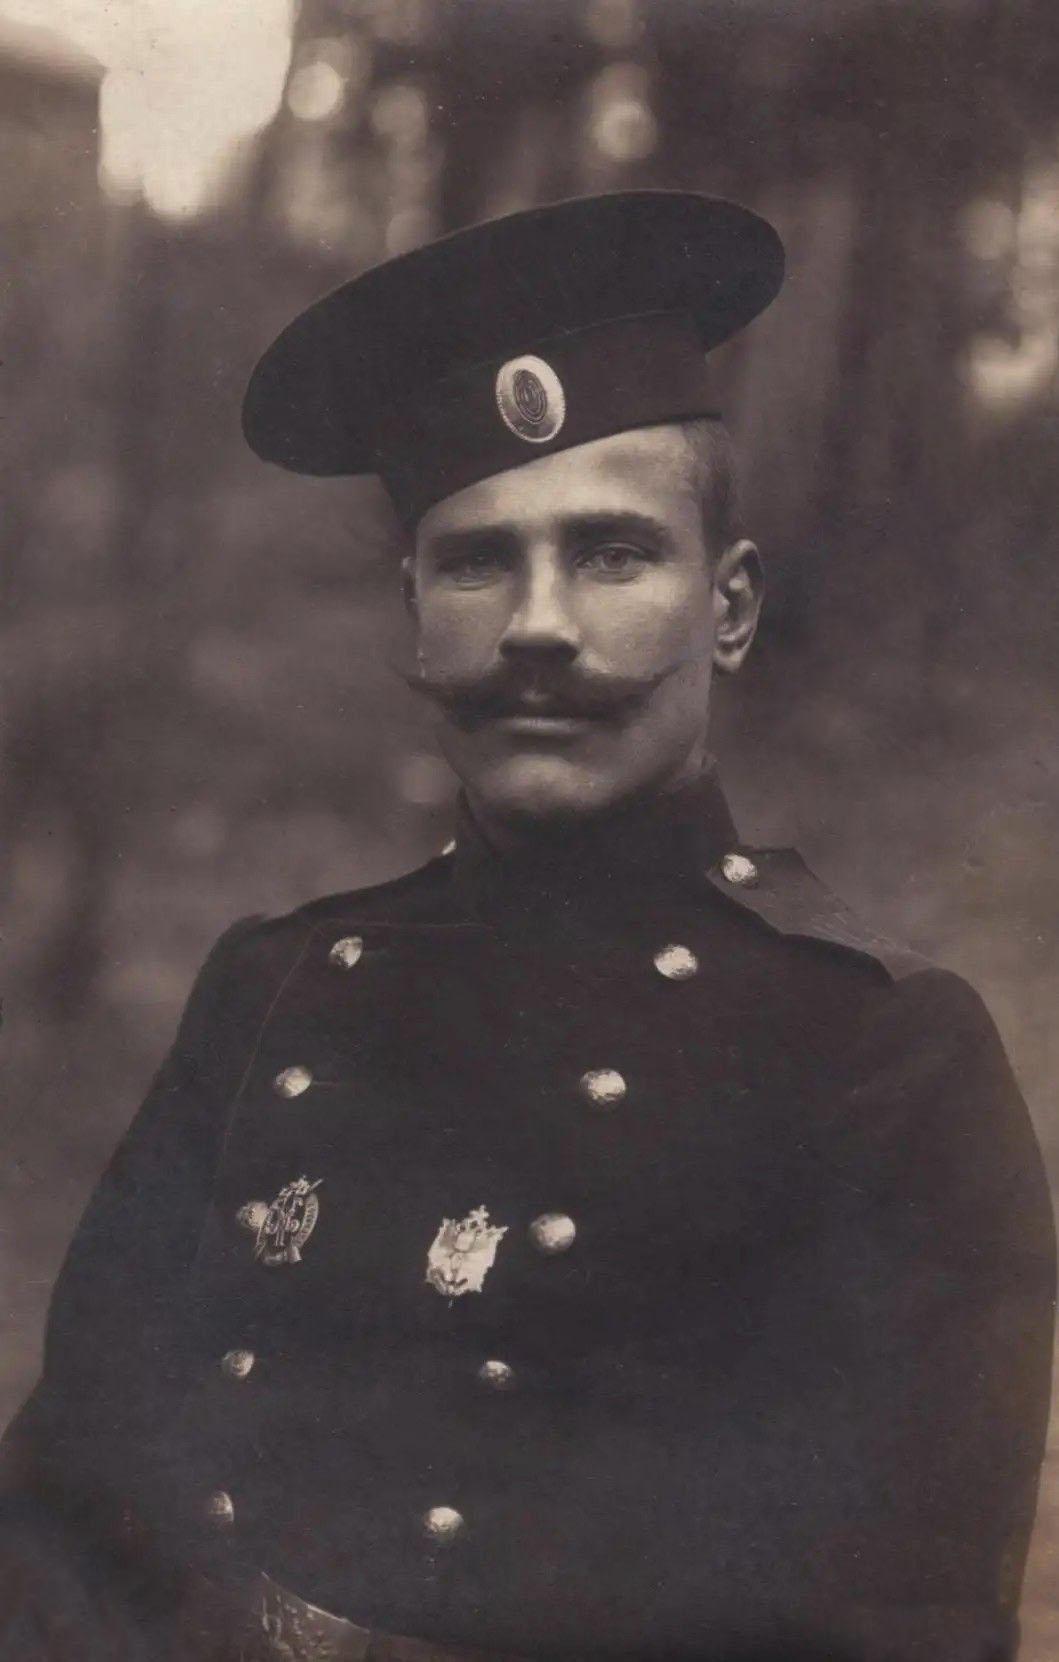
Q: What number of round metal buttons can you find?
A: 11